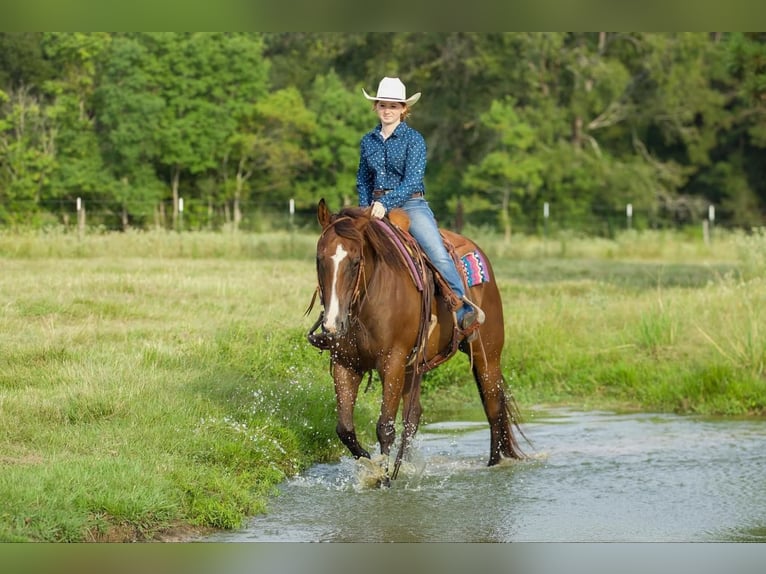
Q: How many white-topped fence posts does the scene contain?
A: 6